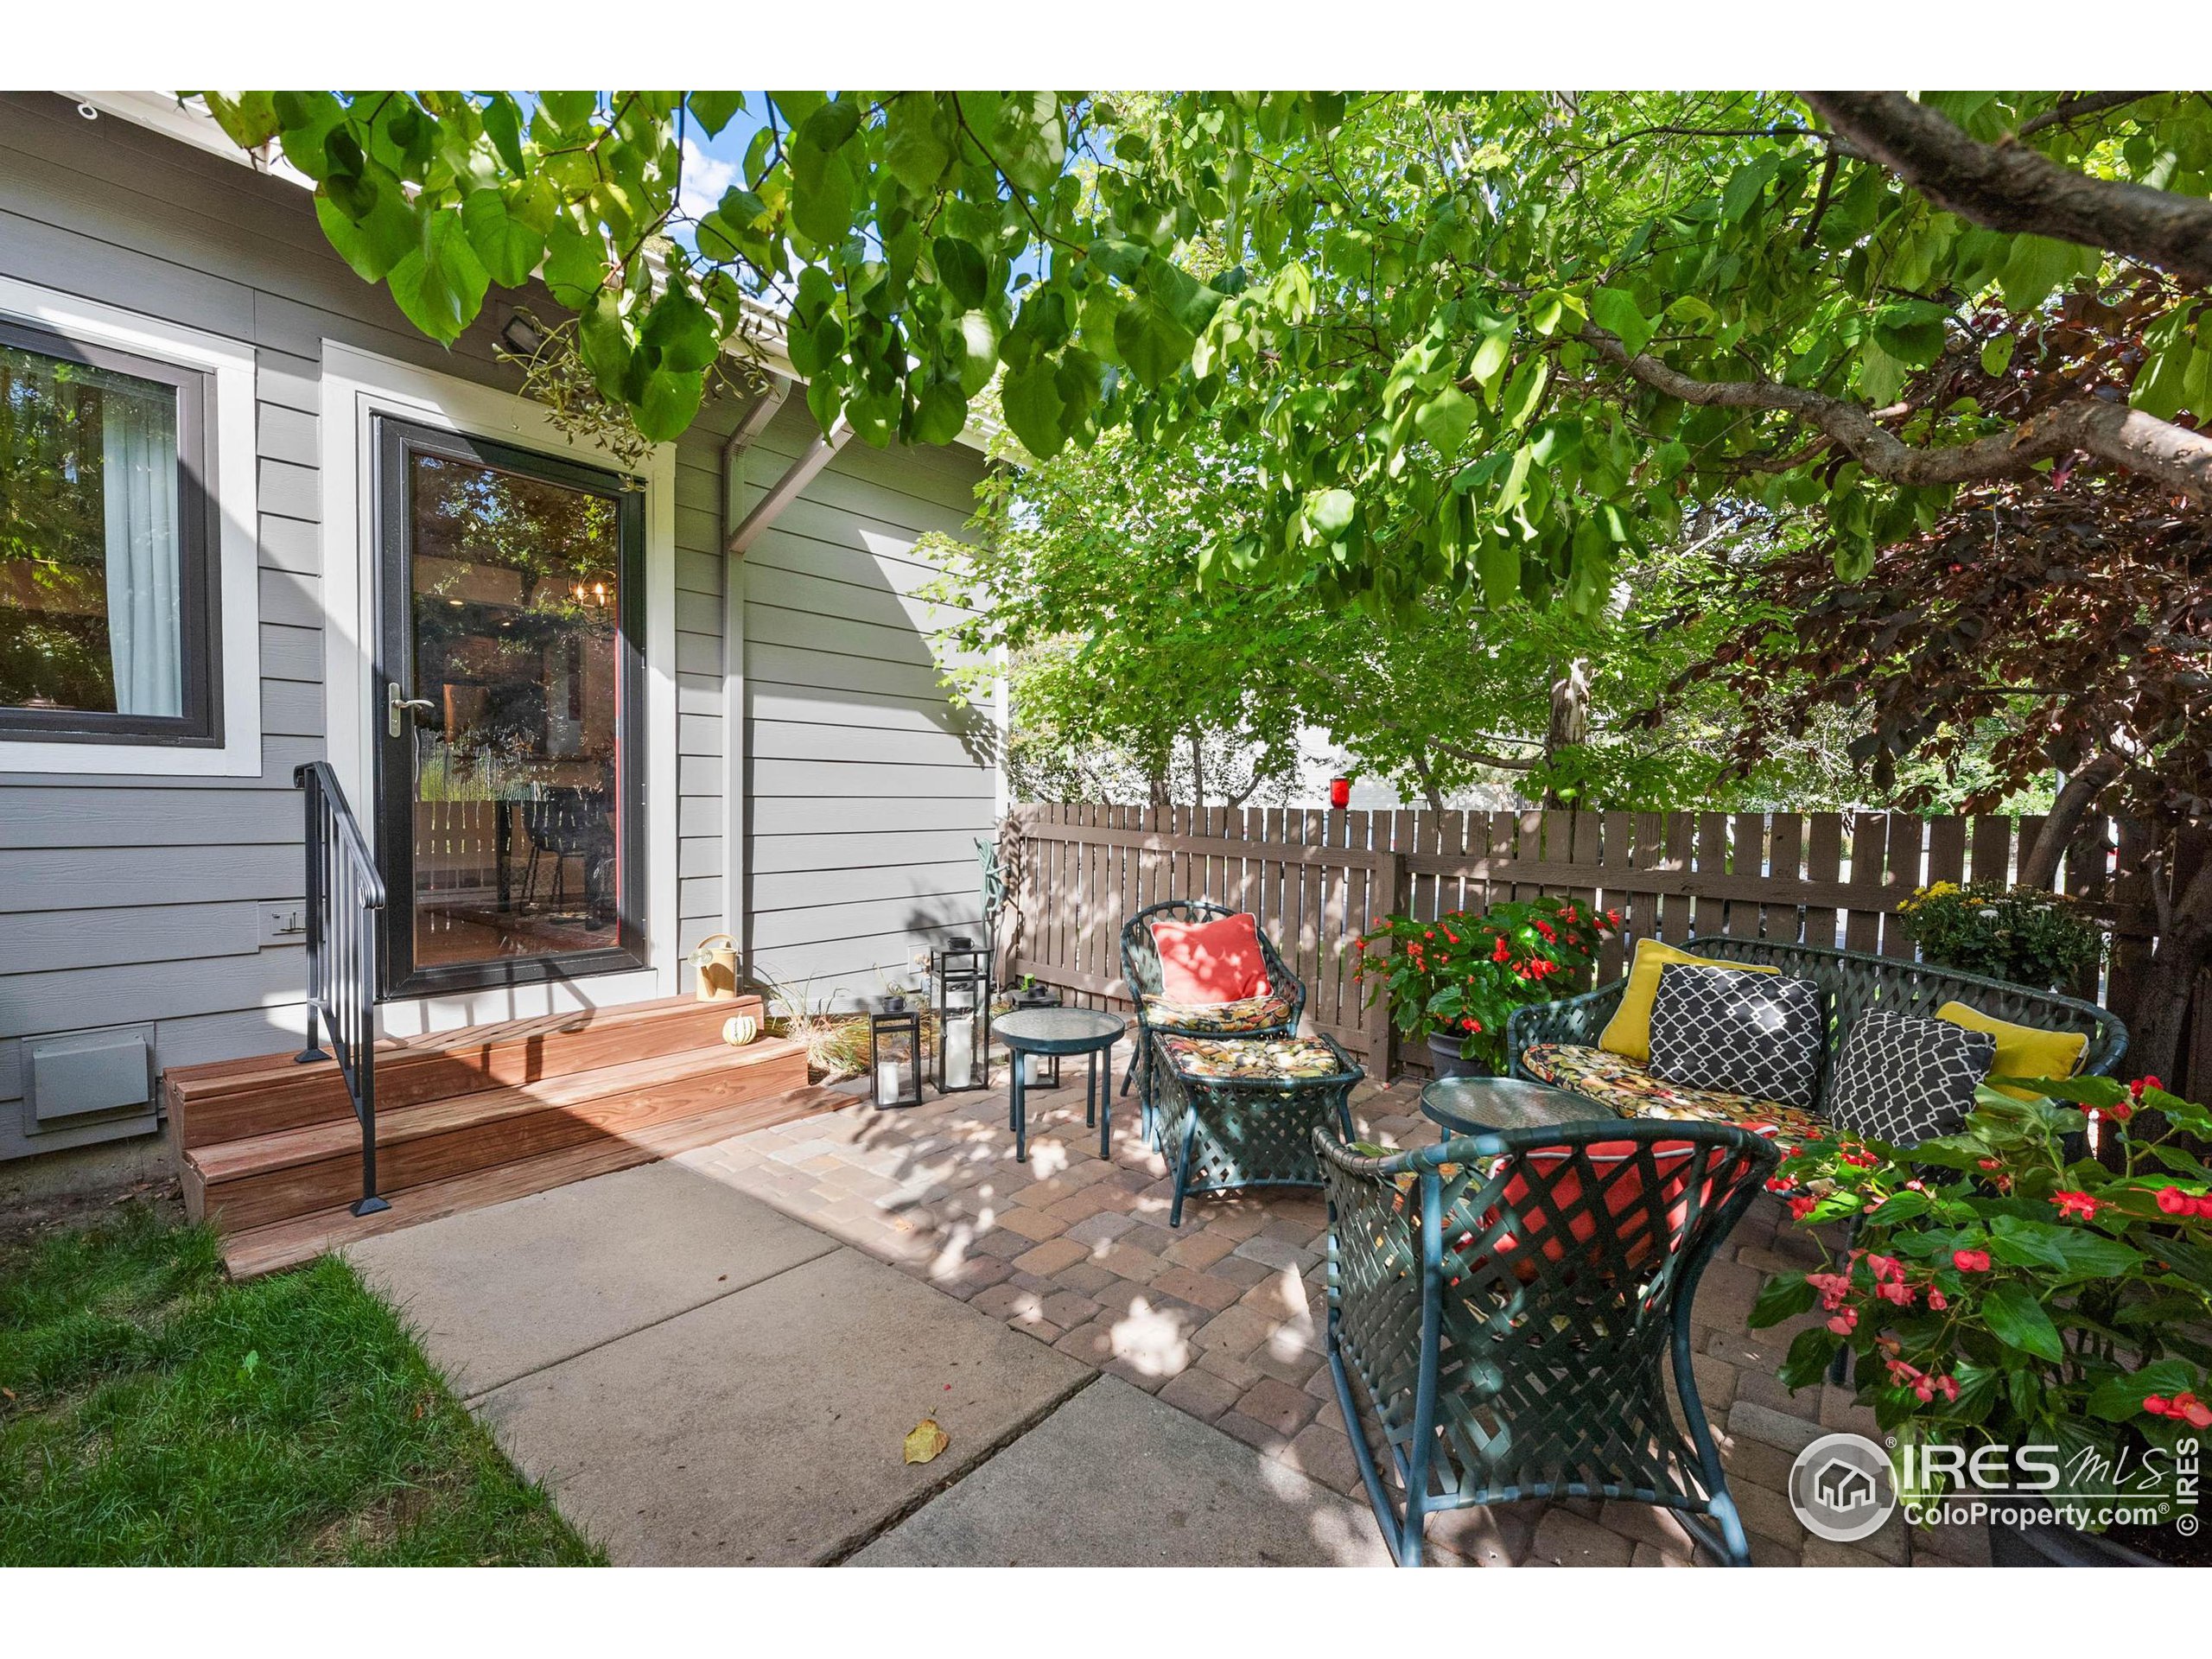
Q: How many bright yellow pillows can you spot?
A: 2